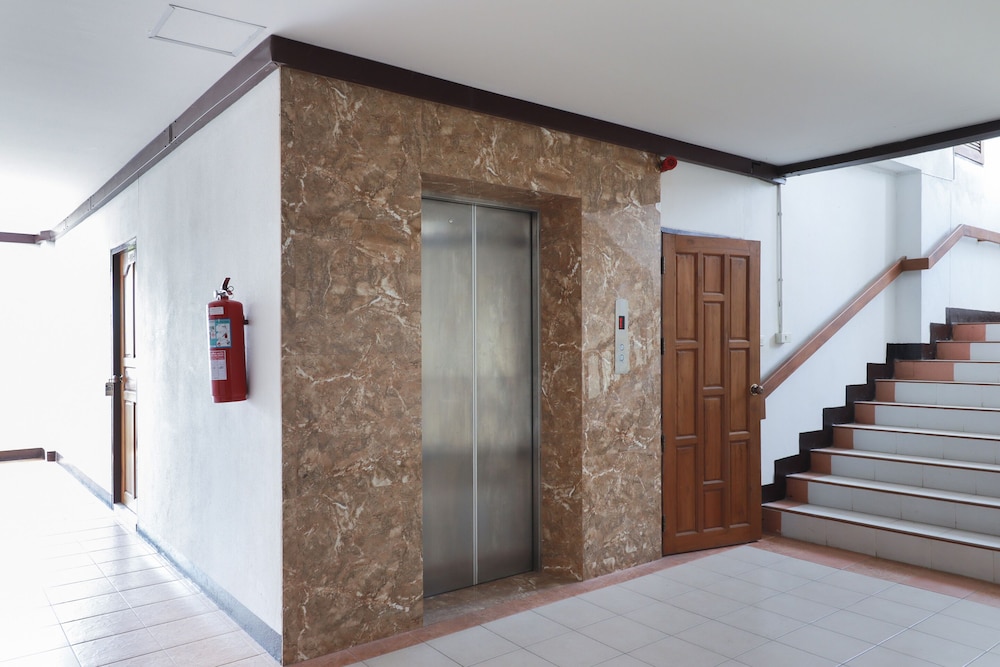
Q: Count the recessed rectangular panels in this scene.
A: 10